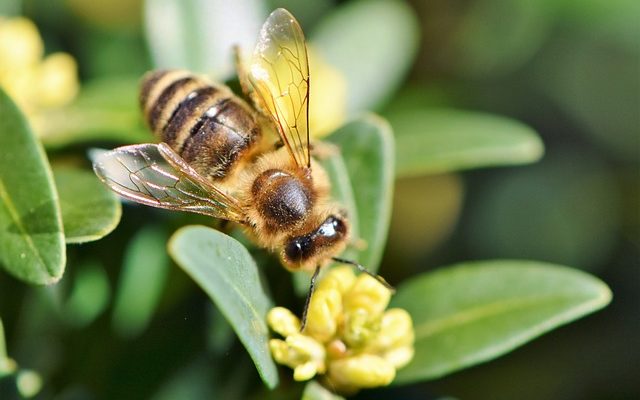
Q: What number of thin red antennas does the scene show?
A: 0